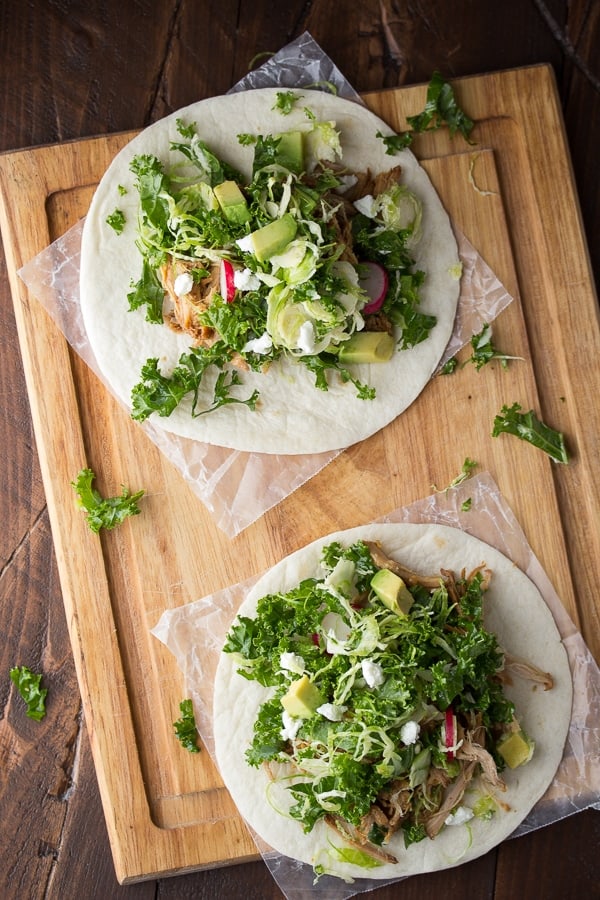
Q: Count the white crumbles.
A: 12